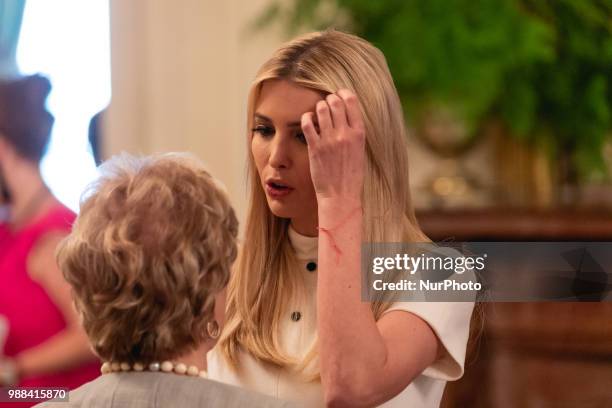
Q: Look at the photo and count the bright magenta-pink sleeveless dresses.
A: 1